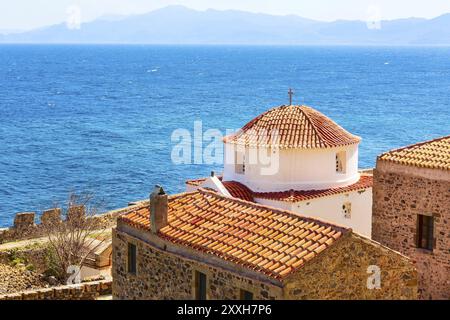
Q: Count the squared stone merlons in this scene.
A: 3